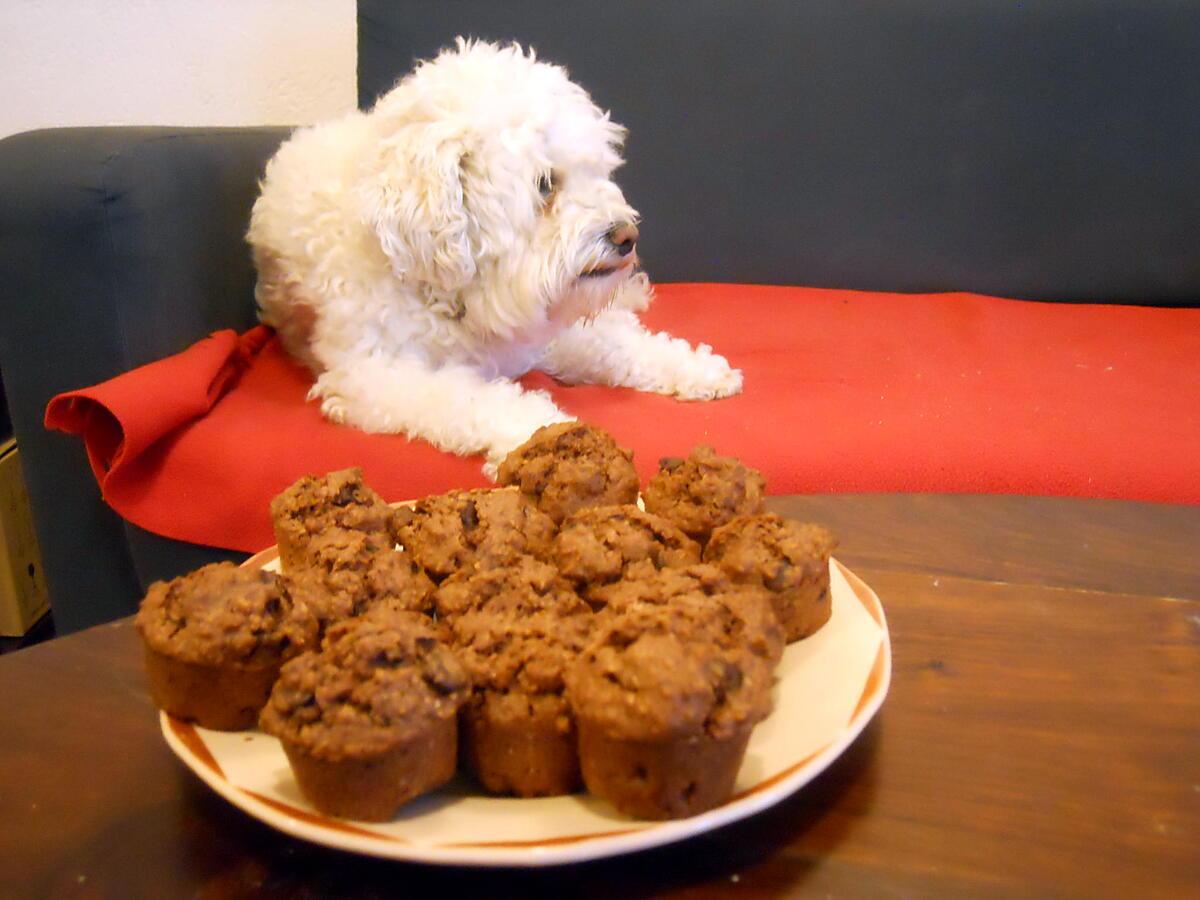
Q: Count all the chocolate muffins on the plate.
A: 13